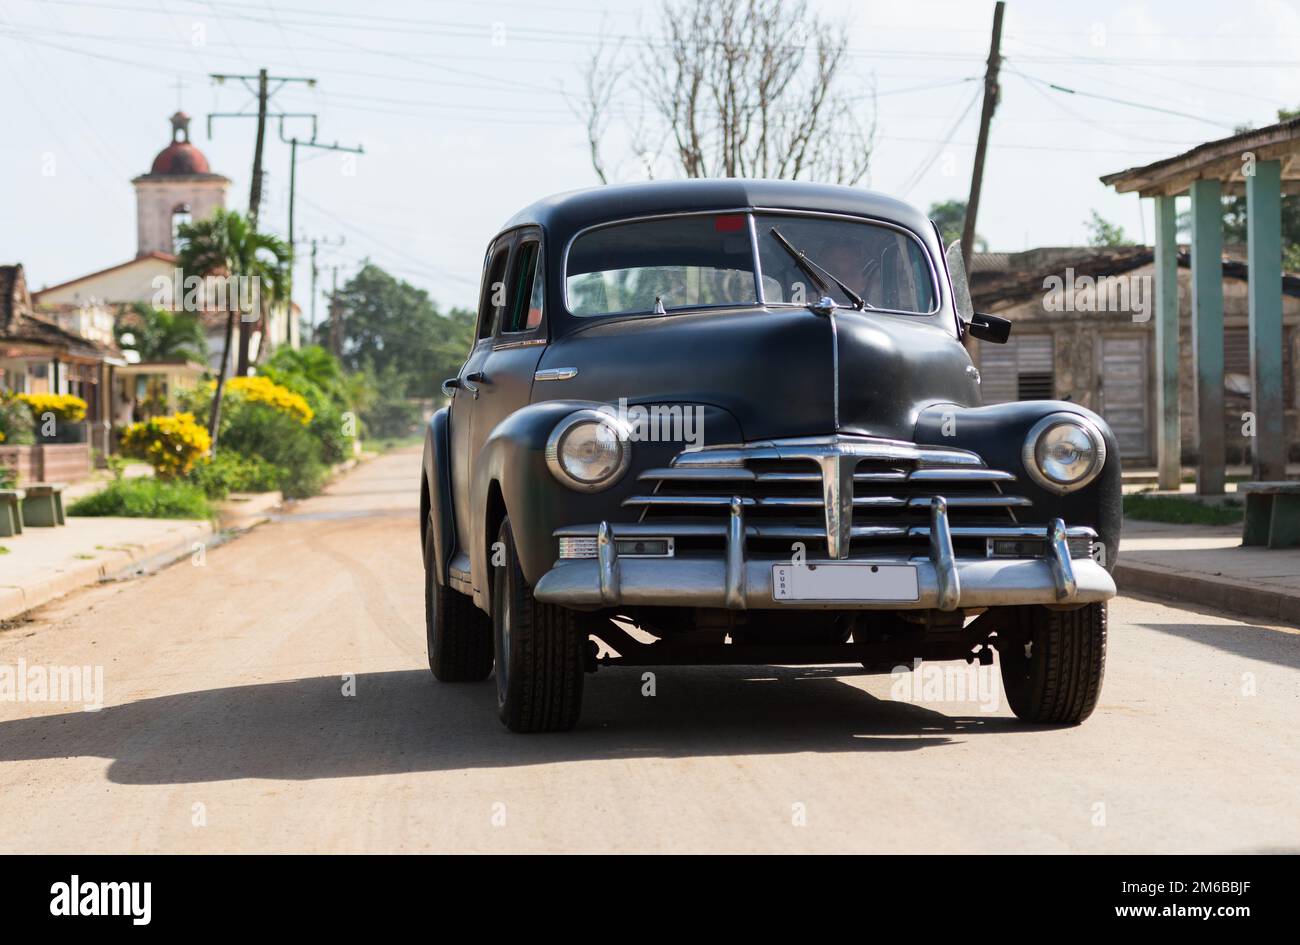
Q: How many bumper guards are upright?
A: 4